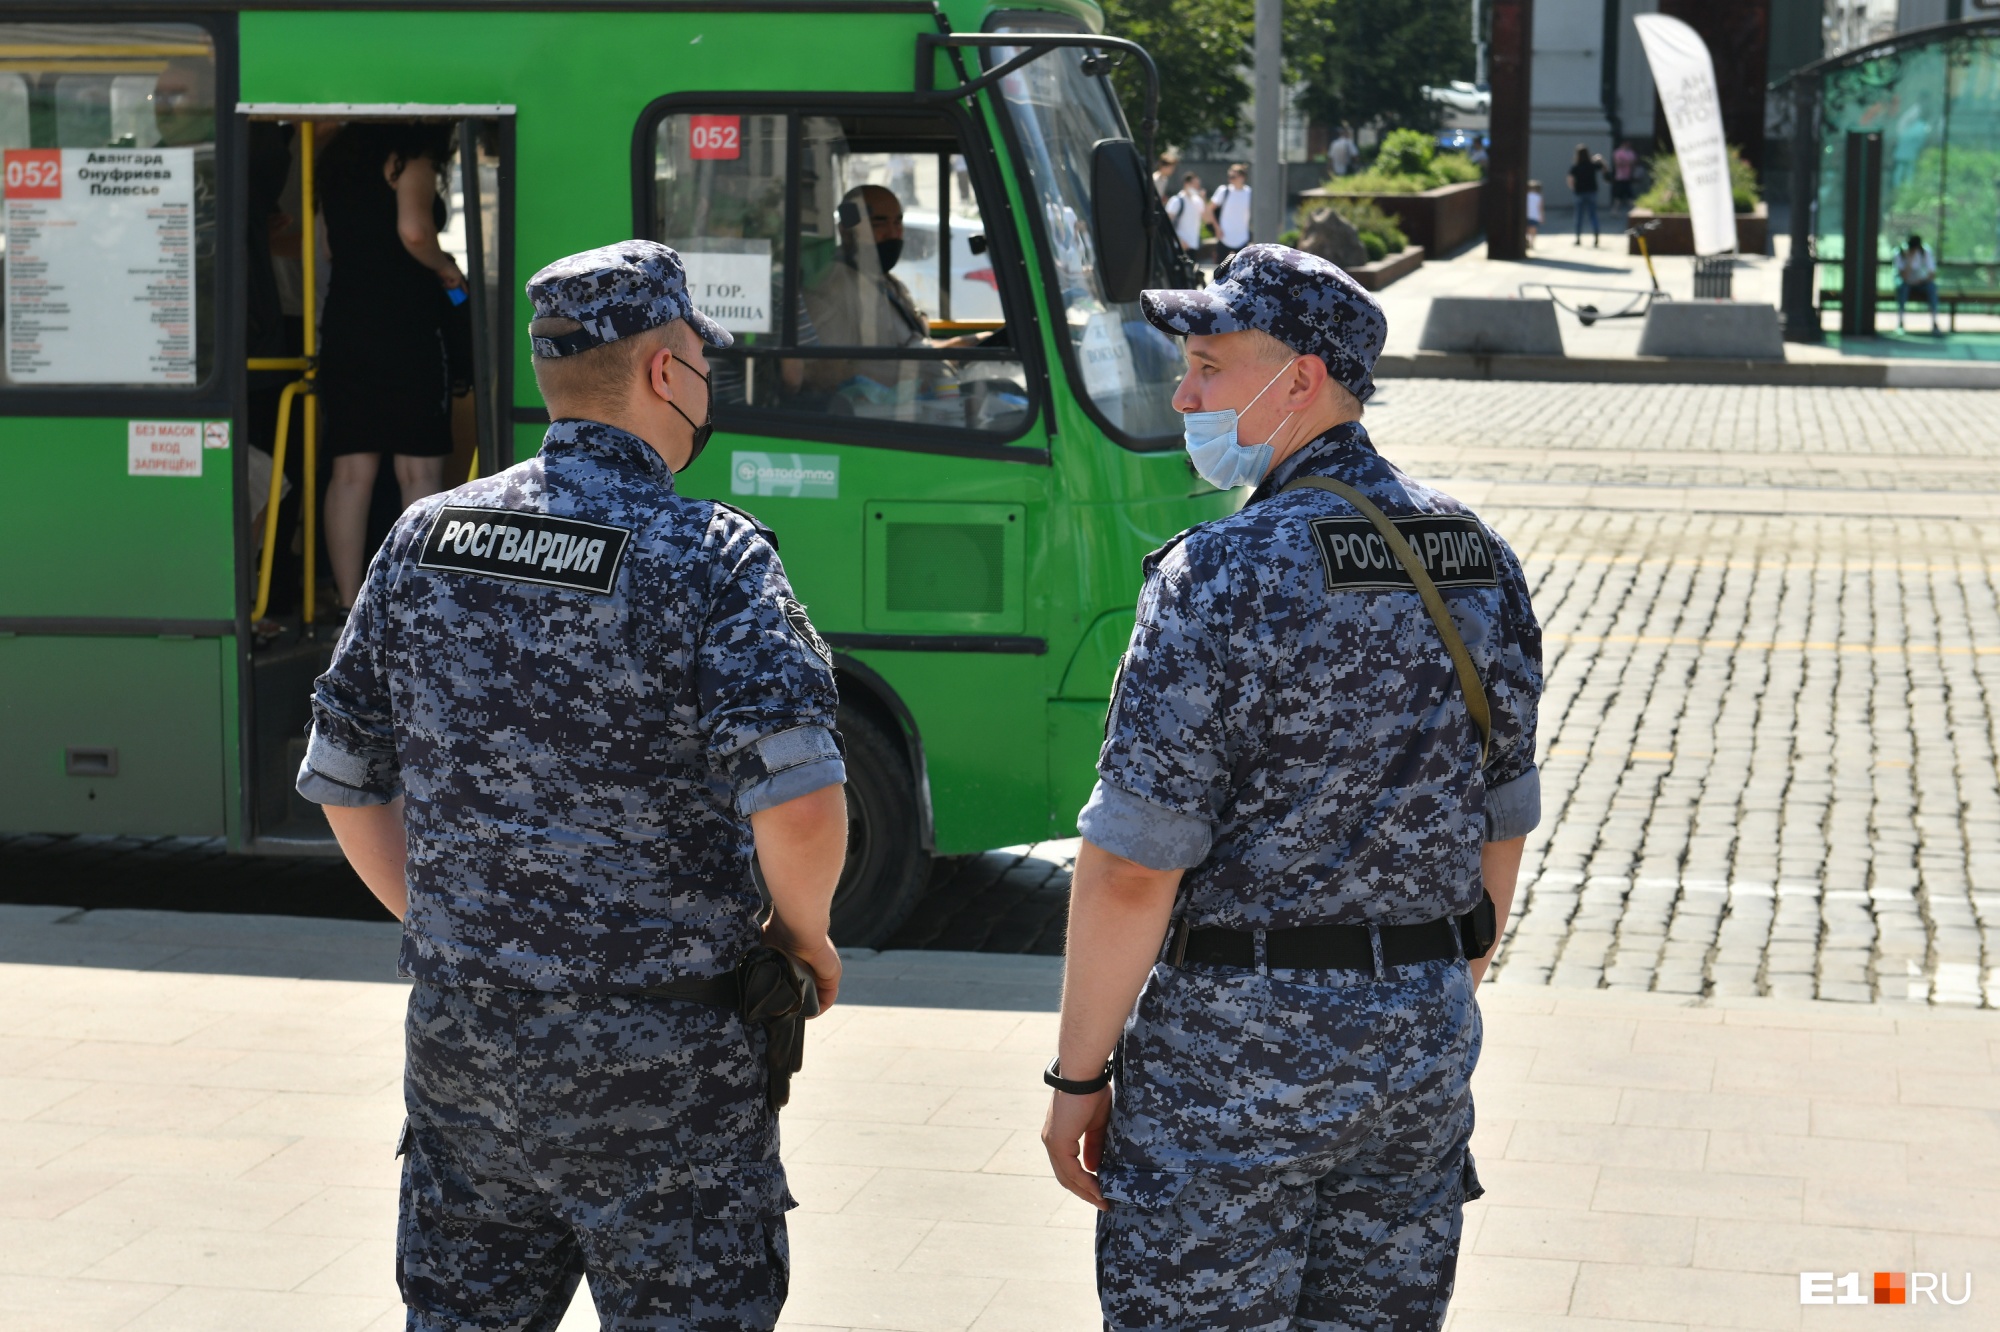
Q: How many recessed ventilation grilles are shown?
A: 1